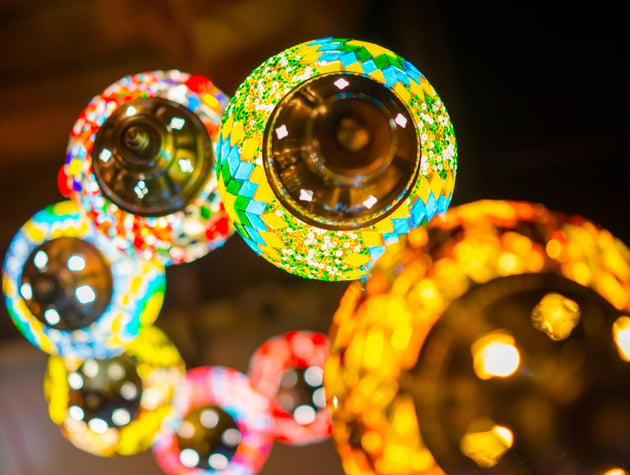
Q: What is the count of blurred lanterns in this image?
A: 5